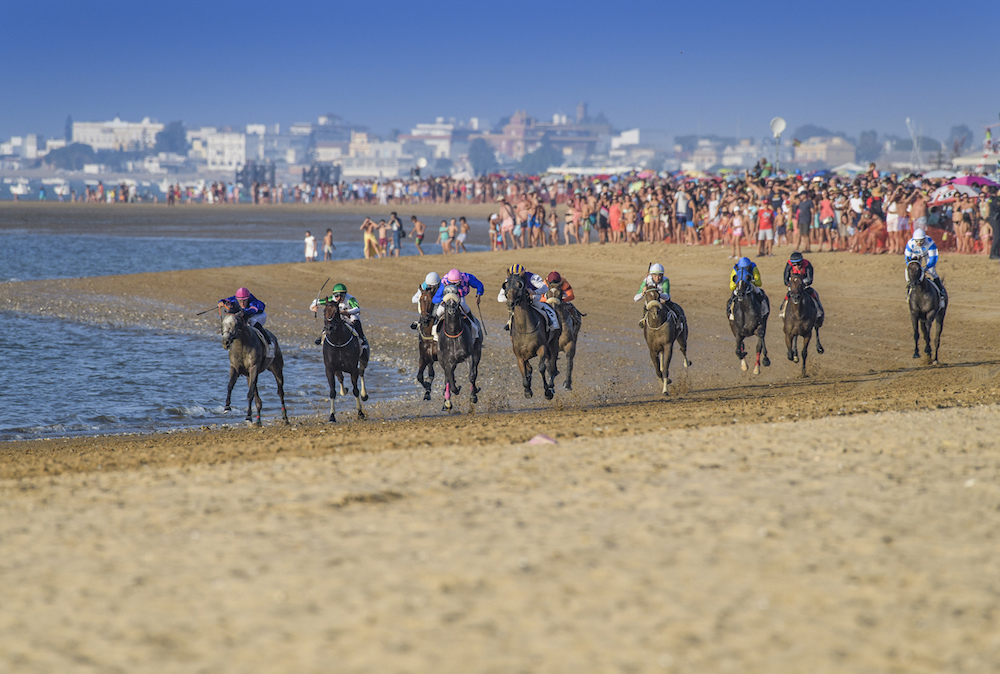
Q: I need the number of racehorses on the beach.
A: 10